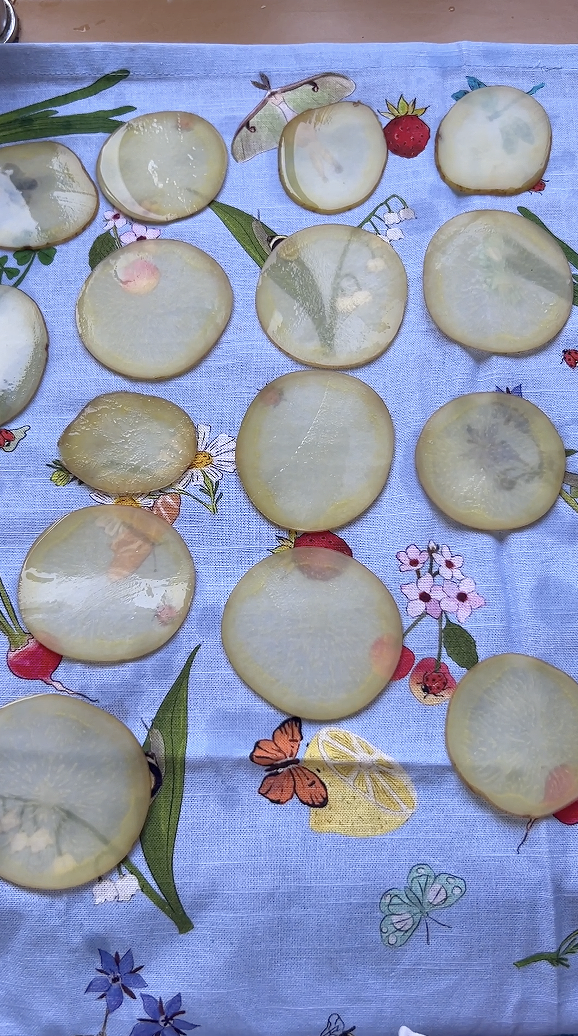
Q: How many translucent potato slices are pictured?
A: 15